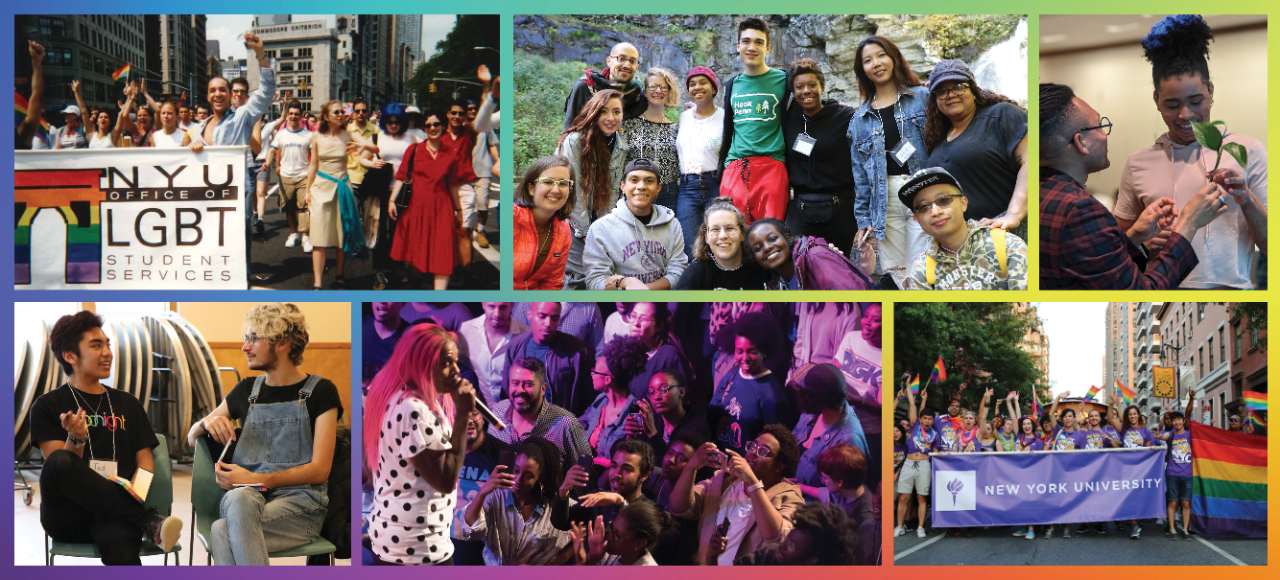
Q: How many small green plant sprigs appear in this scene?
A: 1